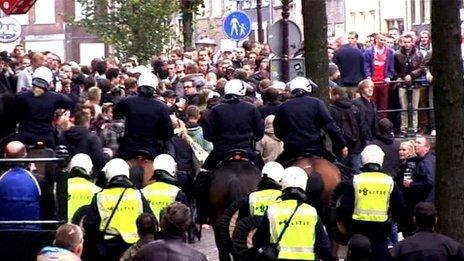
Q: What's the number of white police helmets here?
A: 10